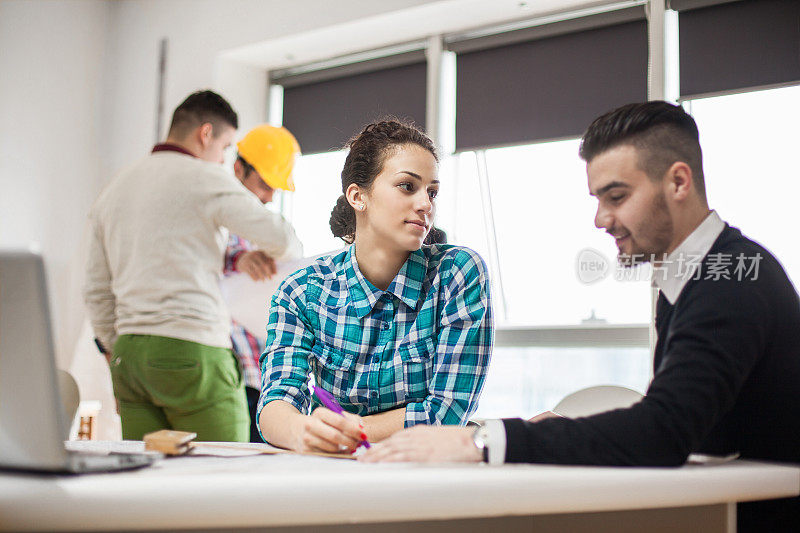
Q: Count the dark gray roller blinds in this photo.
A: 3